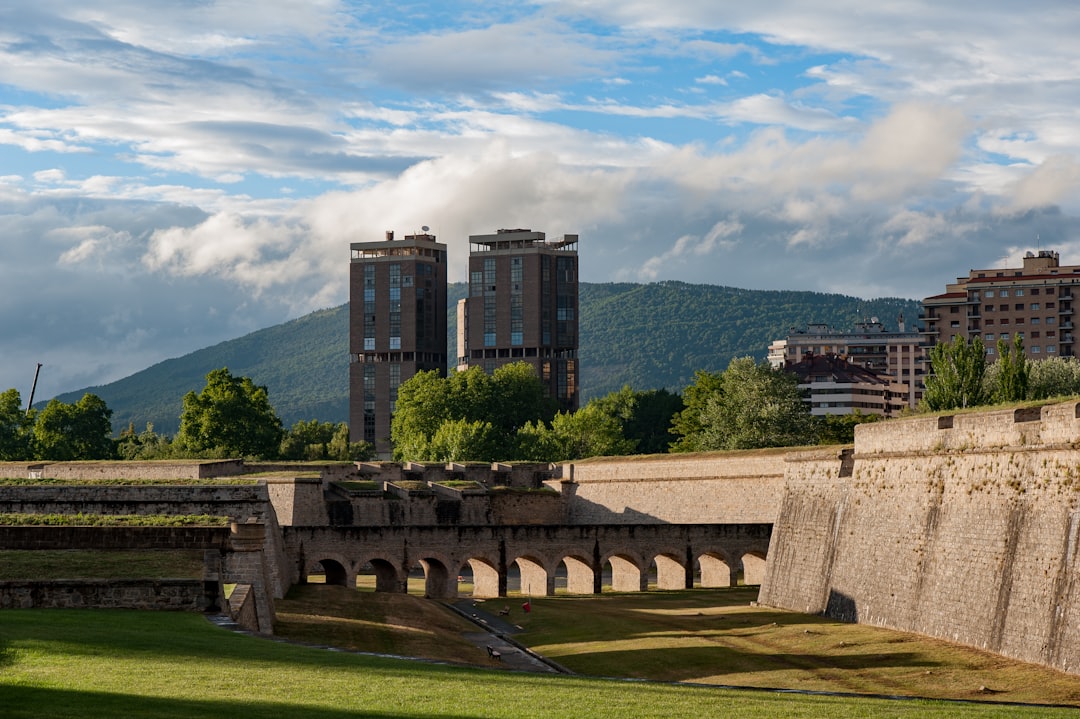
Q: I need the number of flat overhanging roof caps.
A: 2